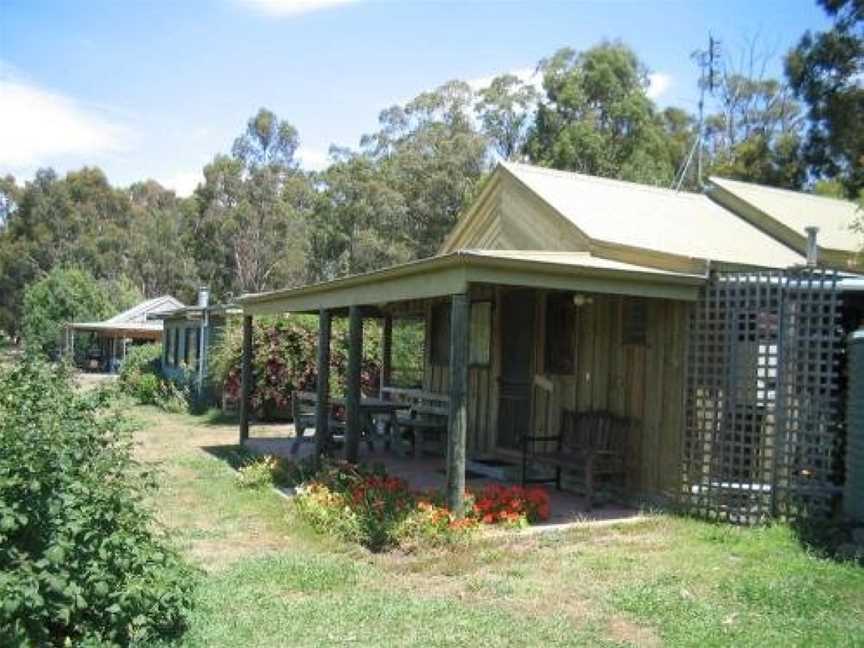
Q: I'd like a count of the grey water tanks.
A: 1